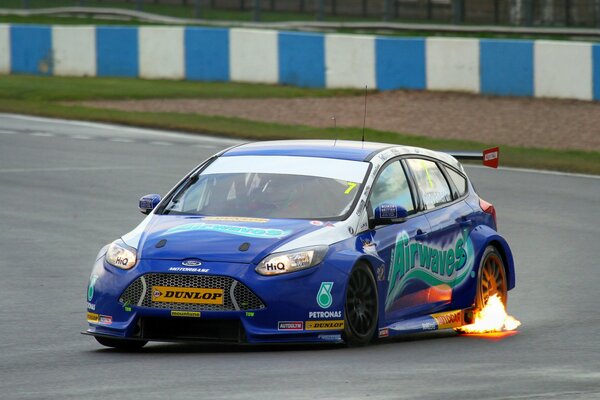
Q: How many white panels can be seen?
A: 7